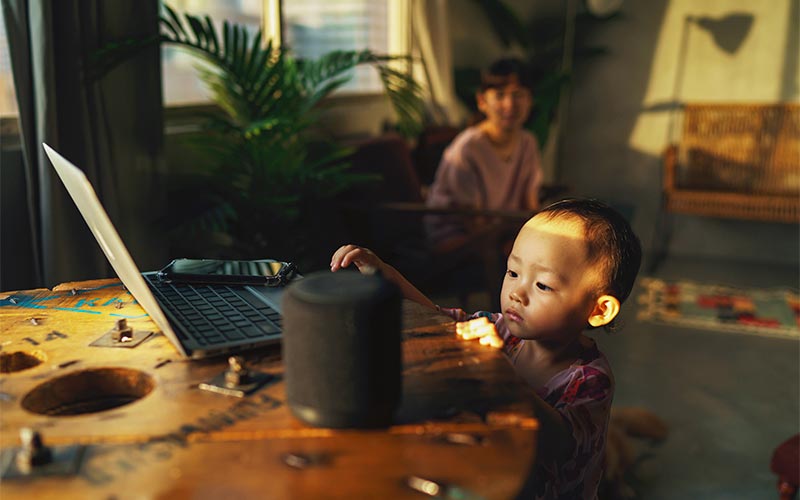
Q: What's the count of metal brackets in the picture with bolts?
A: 3